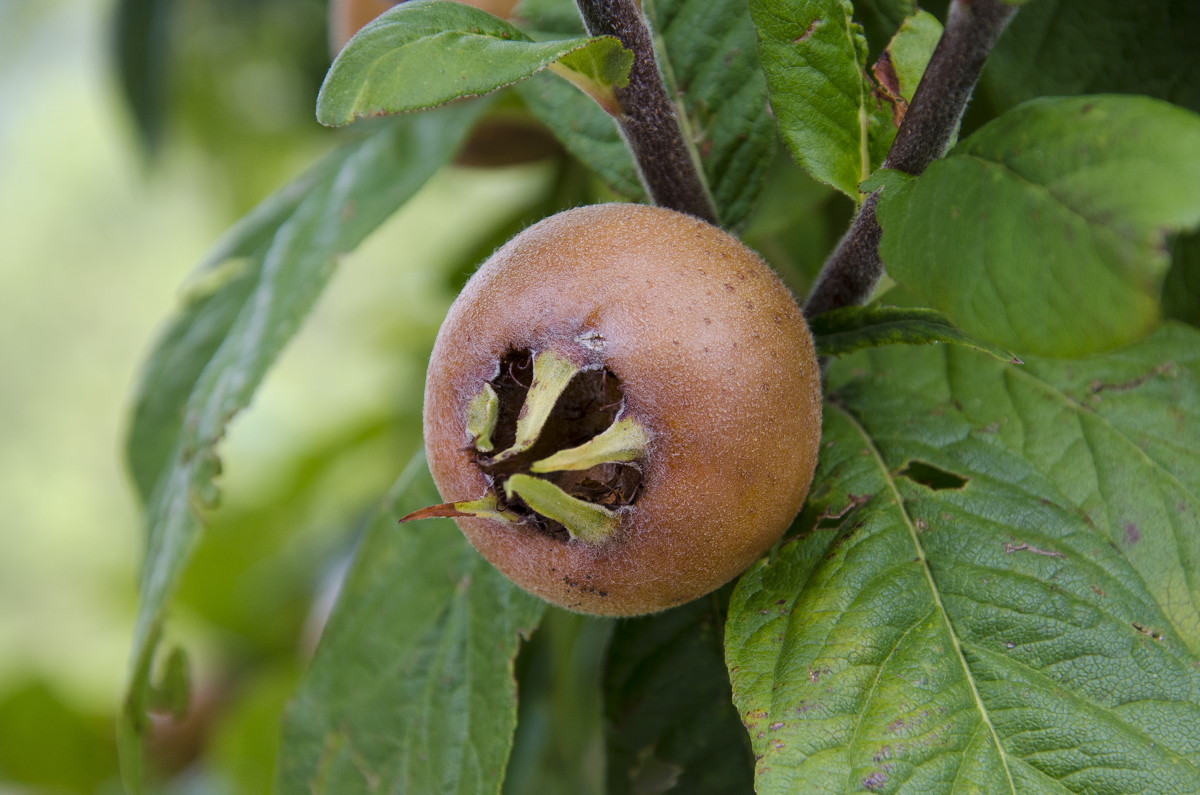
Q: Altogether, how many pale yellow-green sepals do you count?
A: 5